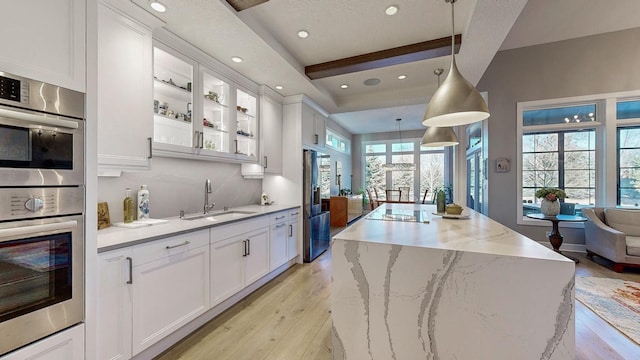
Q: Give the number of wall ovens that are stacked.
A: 2